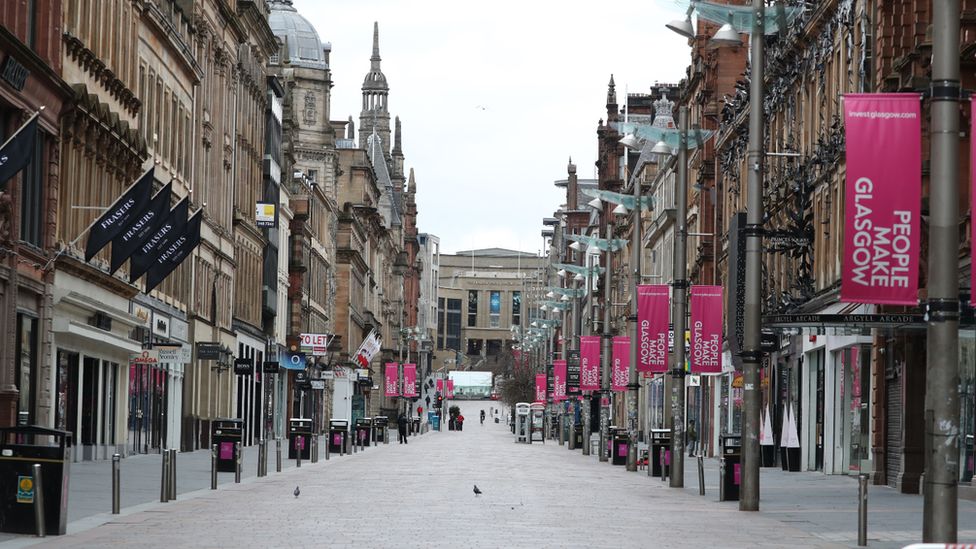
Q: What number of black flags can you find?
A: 5